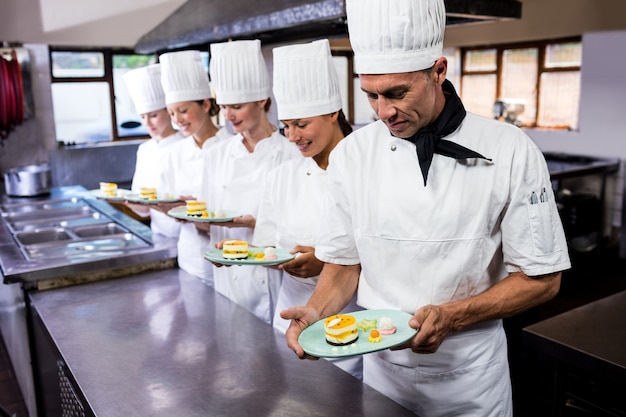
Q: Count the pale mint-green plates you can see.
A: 5